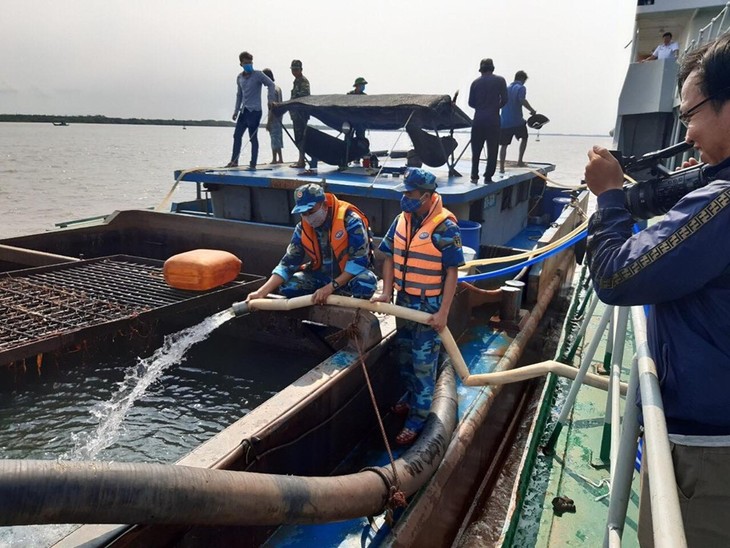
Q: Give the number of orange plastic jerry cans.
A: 1